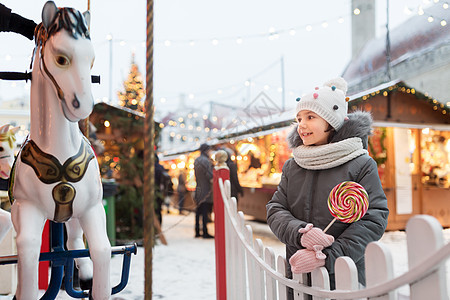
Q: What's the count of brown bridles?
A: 1